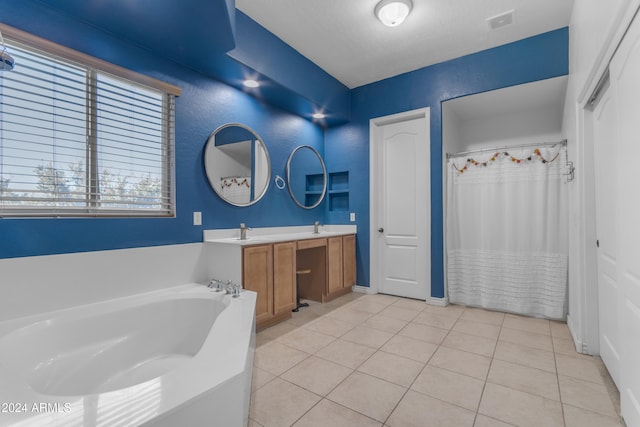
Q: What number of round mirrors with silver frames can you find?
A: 2